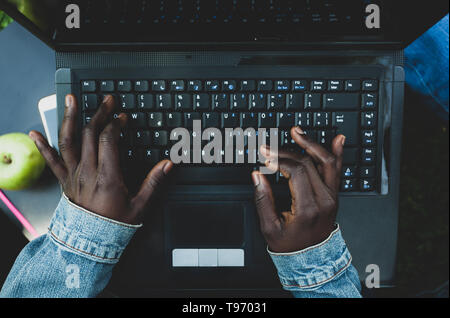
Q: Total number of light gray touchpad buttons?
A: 3